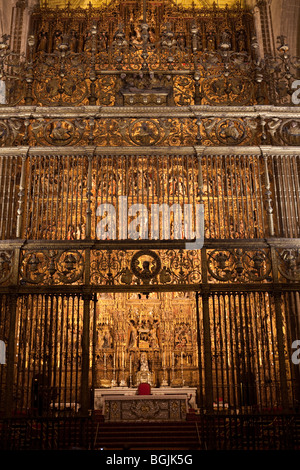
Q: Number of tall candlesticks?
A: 7